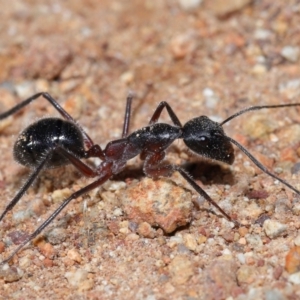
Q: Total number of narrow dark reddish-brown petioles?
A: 1